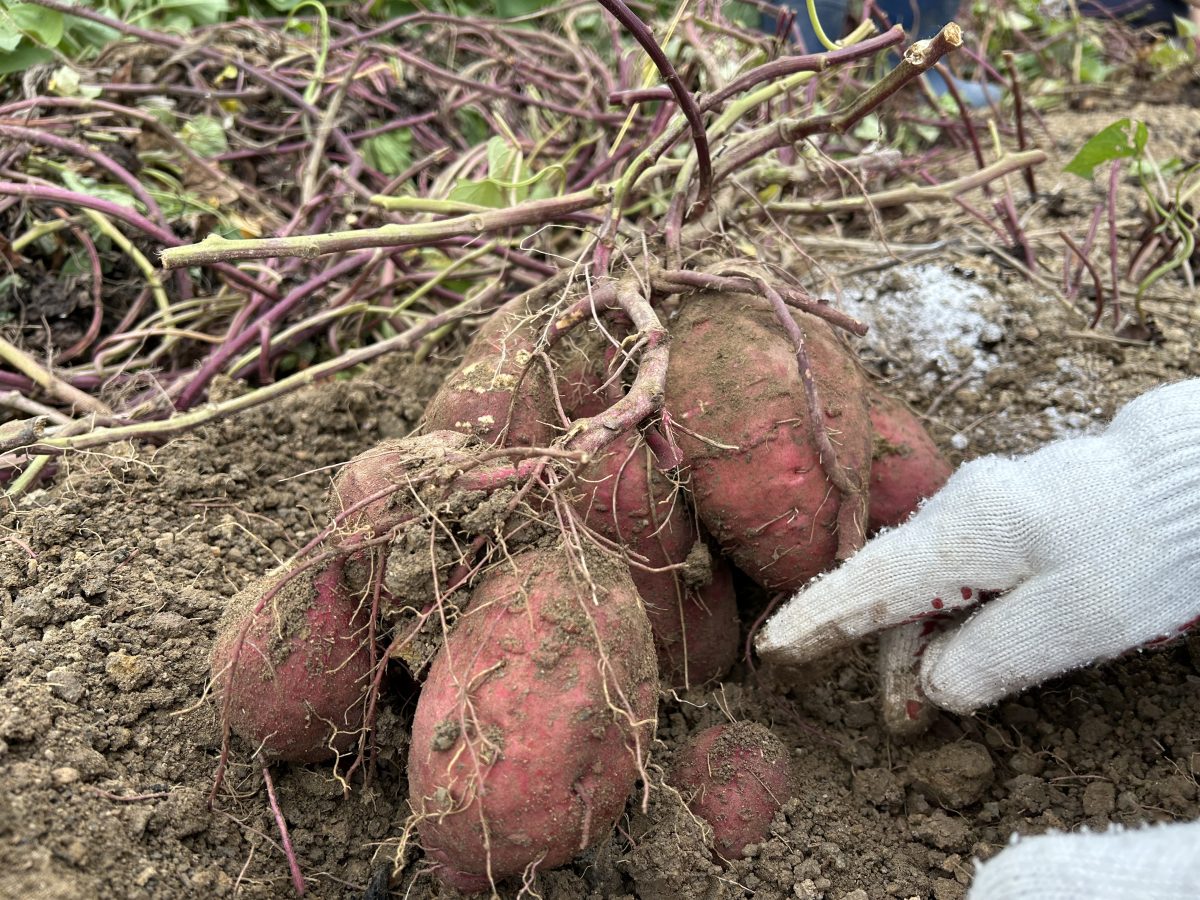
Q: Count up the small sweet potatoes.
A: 1